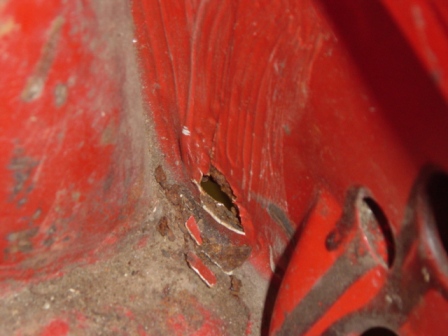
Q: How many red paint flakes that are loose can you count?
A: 2